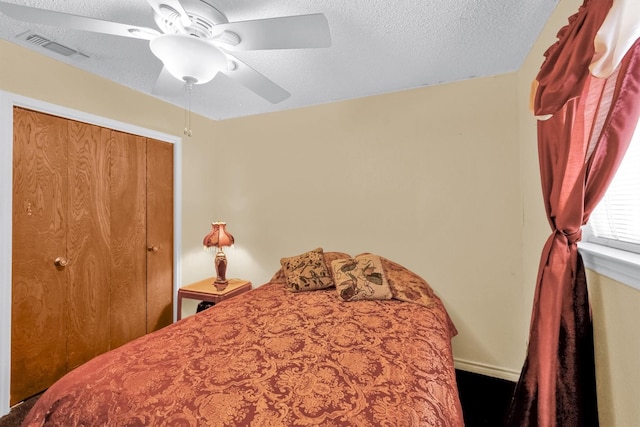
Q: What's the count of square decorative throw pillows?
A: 2